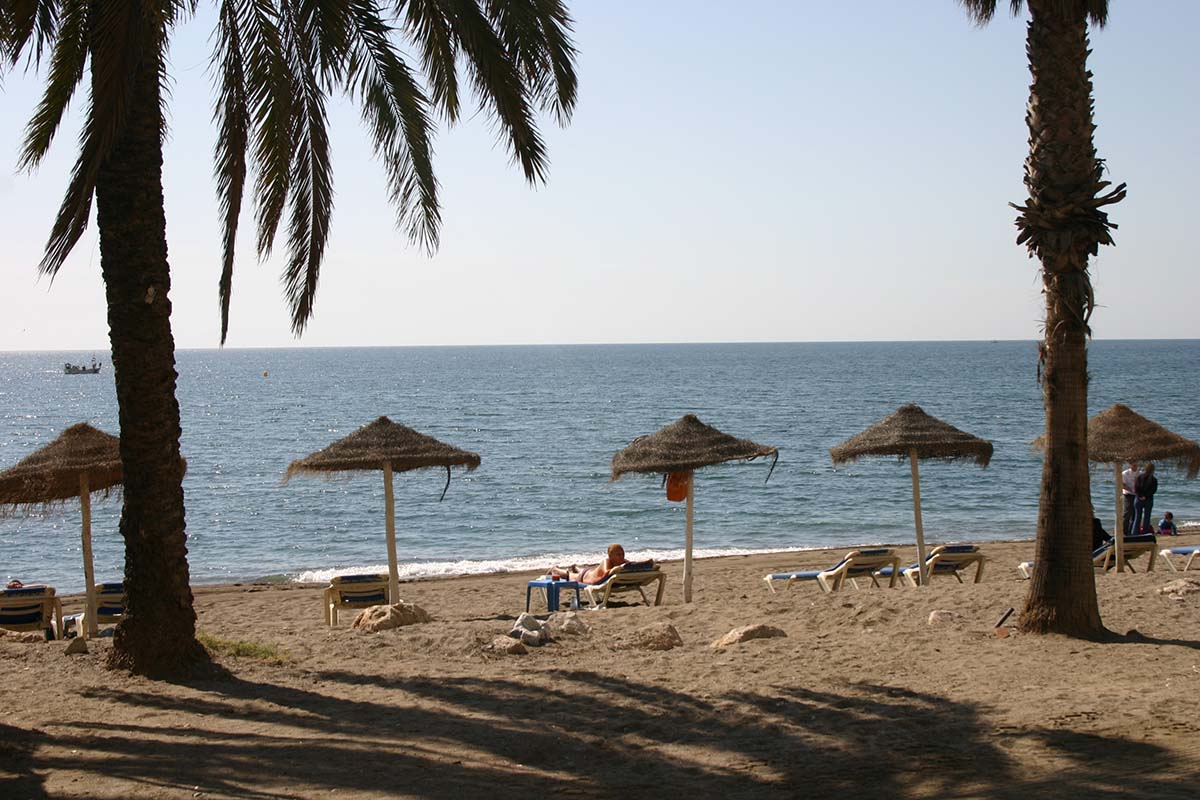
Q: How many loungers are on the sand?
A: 8